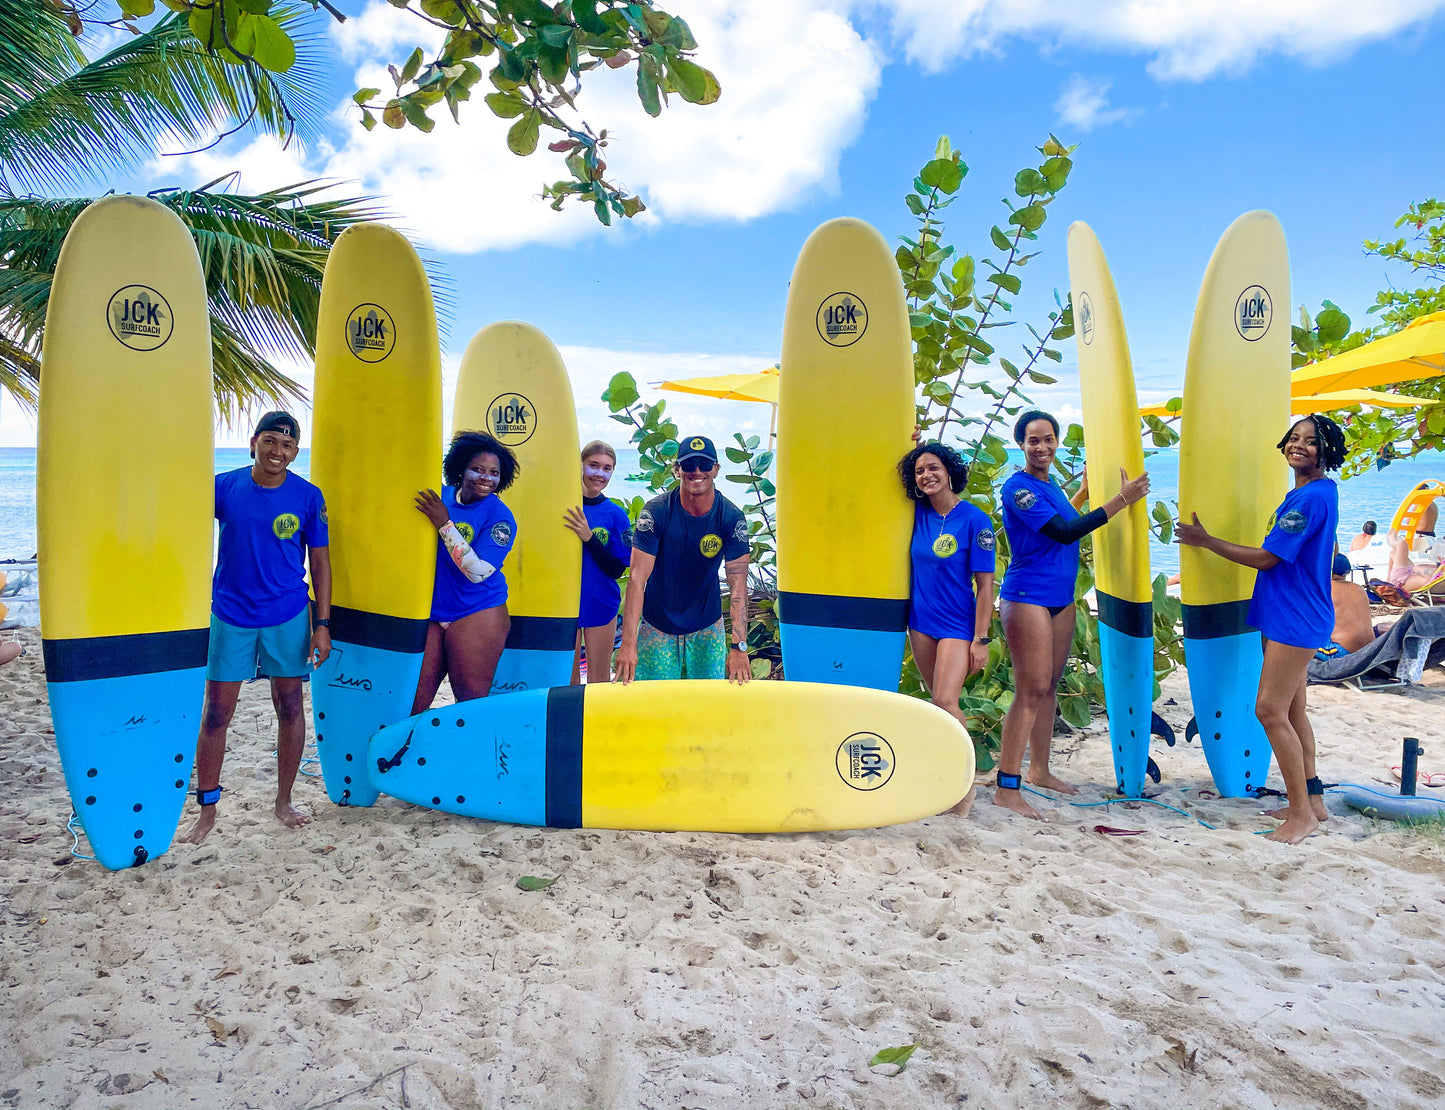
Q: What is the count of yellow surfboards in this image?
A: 7